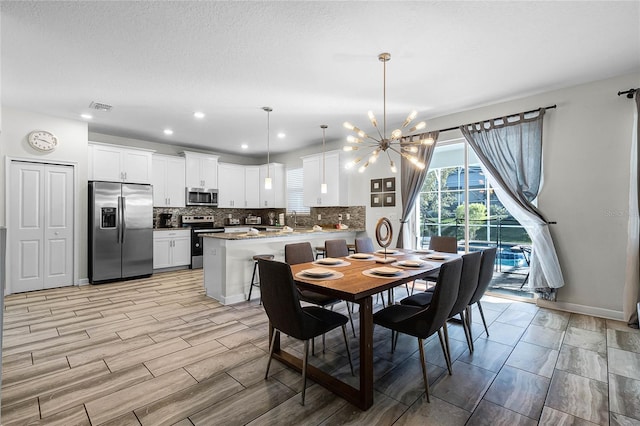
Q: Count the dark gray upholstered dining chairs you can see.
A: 8